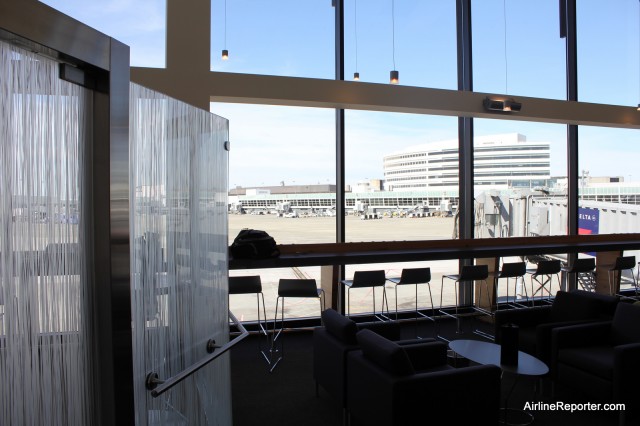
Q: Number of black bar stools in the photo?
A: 9